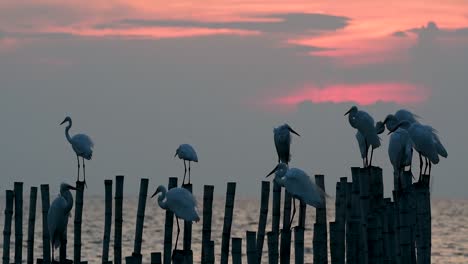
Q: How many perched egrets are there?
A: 11